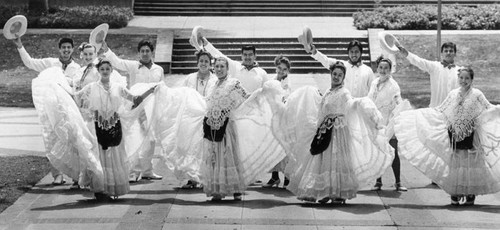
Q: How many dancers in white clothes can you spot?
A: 13